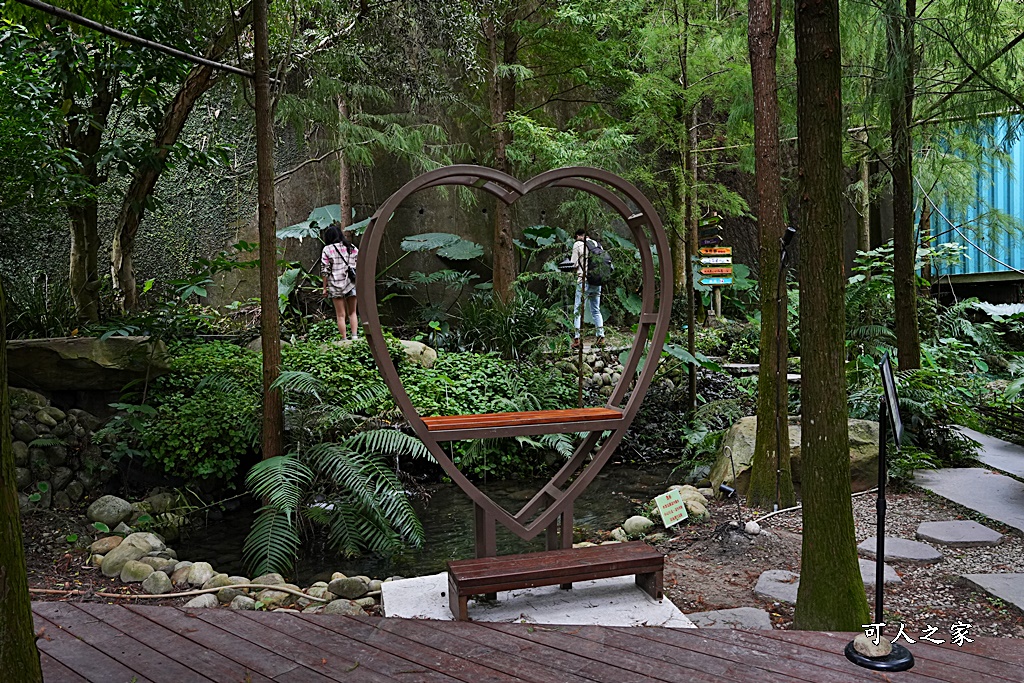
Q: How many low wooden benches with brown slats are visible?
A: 1